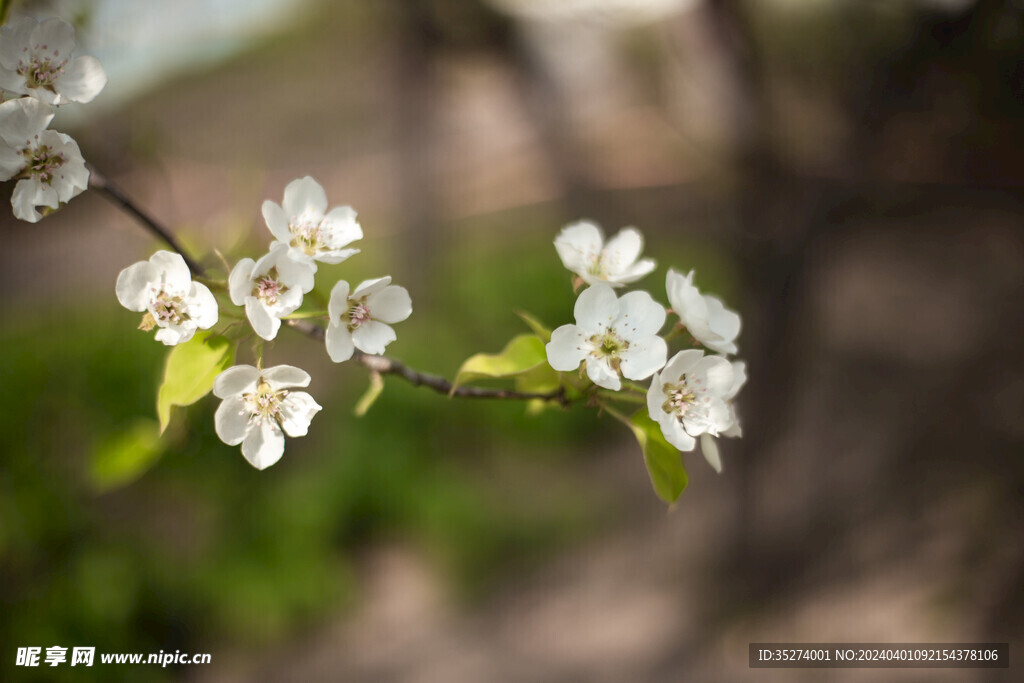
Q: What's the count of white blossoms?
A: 11